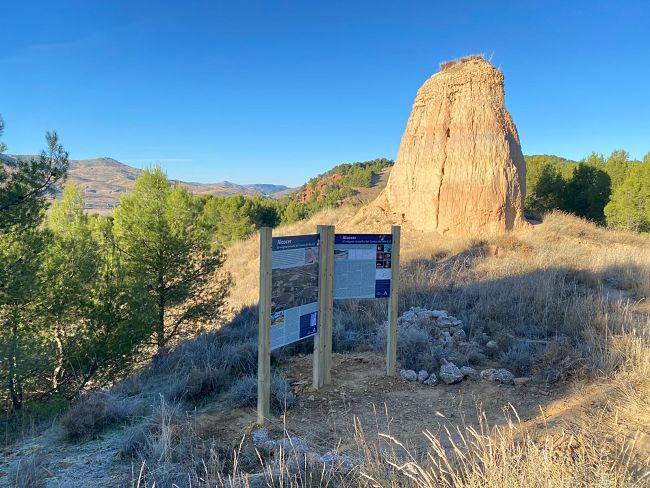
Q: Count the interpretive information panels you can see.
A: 2